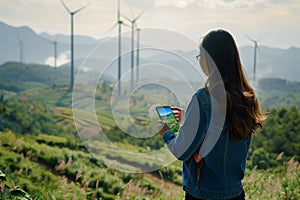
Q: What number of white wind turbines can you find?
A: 7